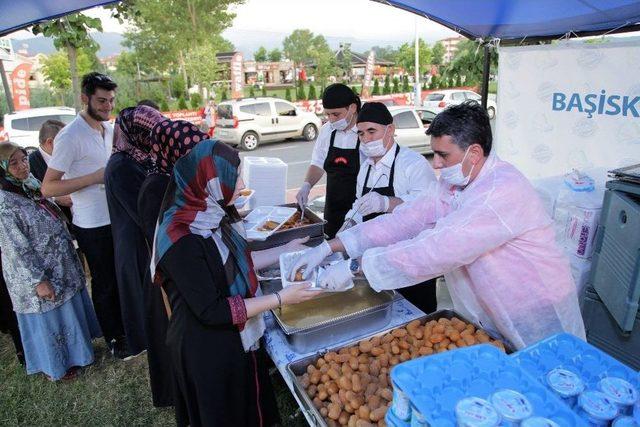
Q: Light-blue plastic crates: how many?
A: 2